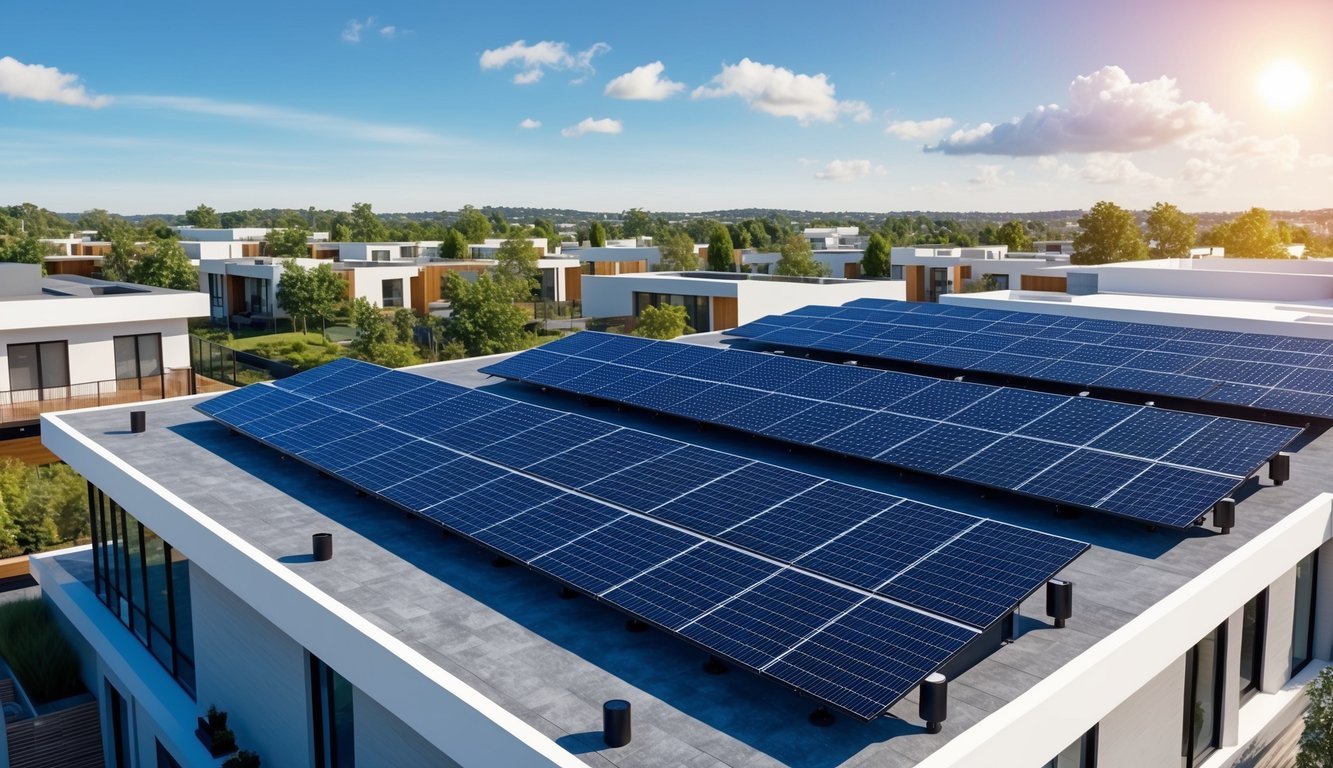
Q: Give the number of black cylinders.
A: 7